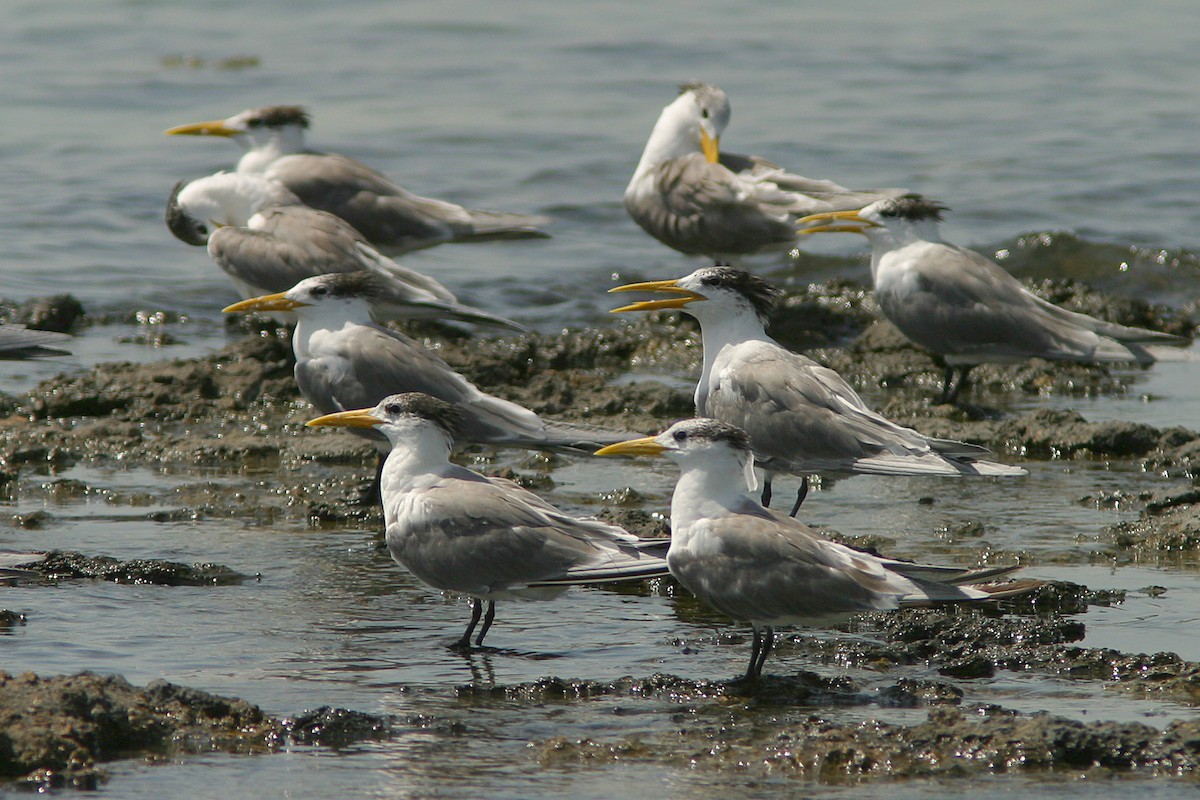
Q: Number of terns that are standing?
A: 8